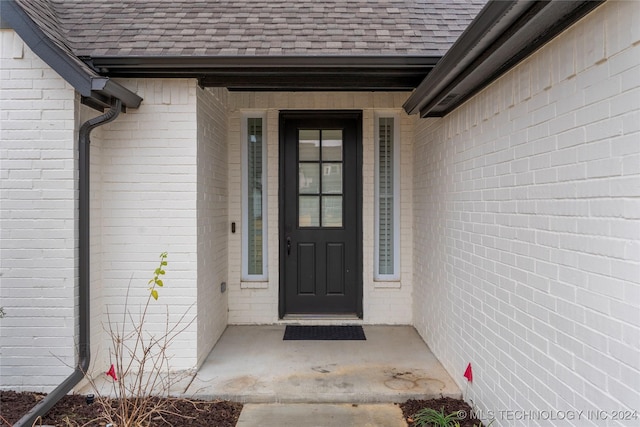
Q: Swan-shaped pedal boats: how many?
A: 0